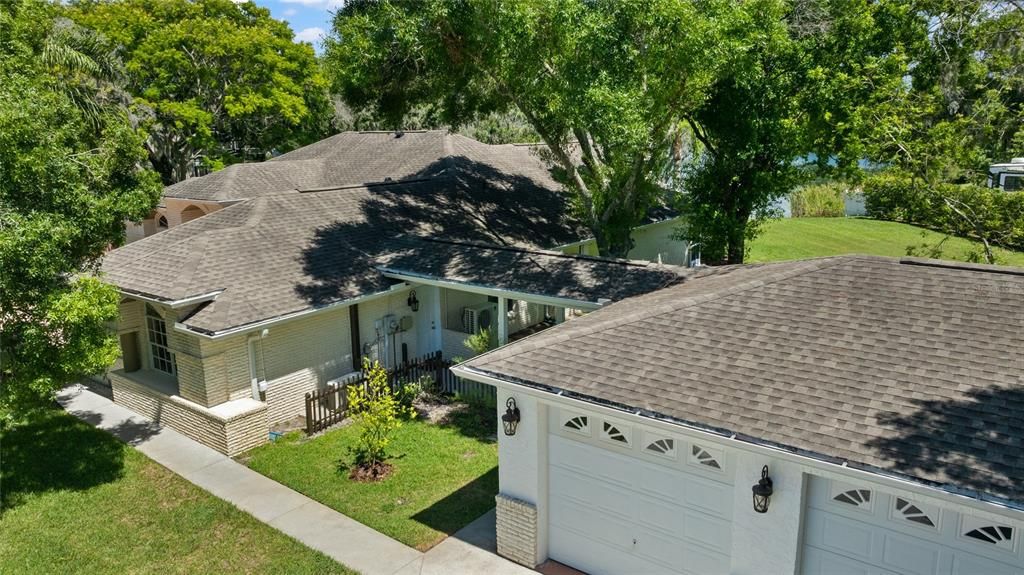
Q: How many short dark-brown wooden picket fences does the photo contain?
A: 1